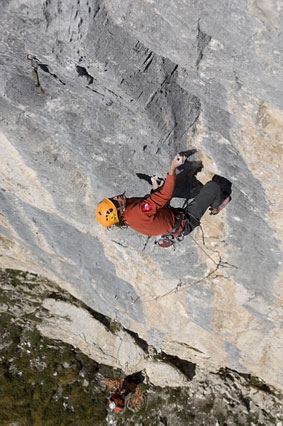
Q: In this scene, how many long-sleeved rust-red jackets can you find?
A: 1